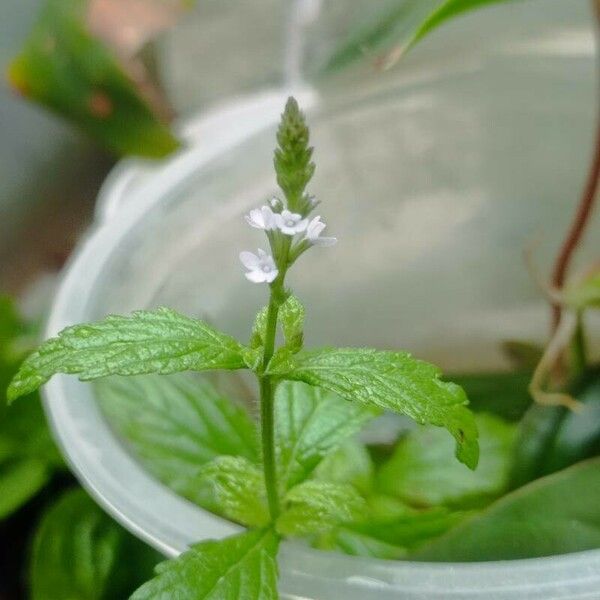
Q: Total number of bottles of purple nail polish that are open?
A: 0